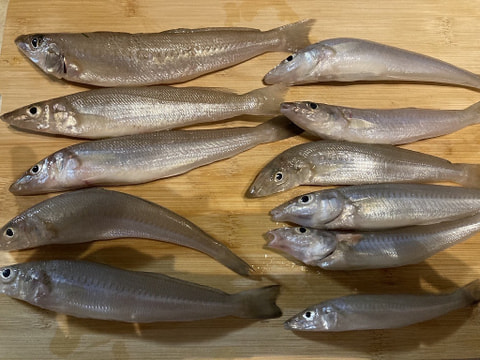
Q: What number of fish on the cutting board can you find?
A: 11